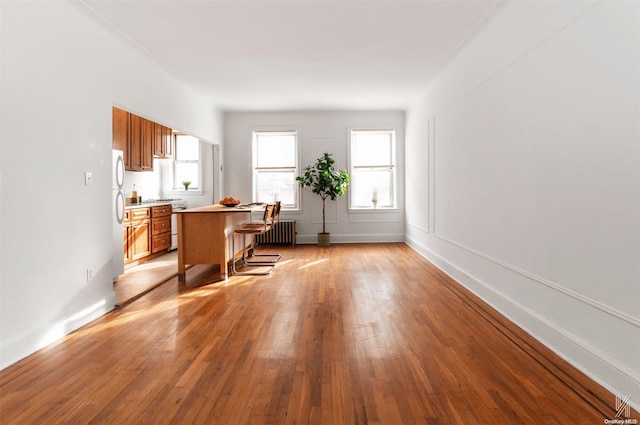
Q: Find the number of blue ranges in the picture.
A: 0